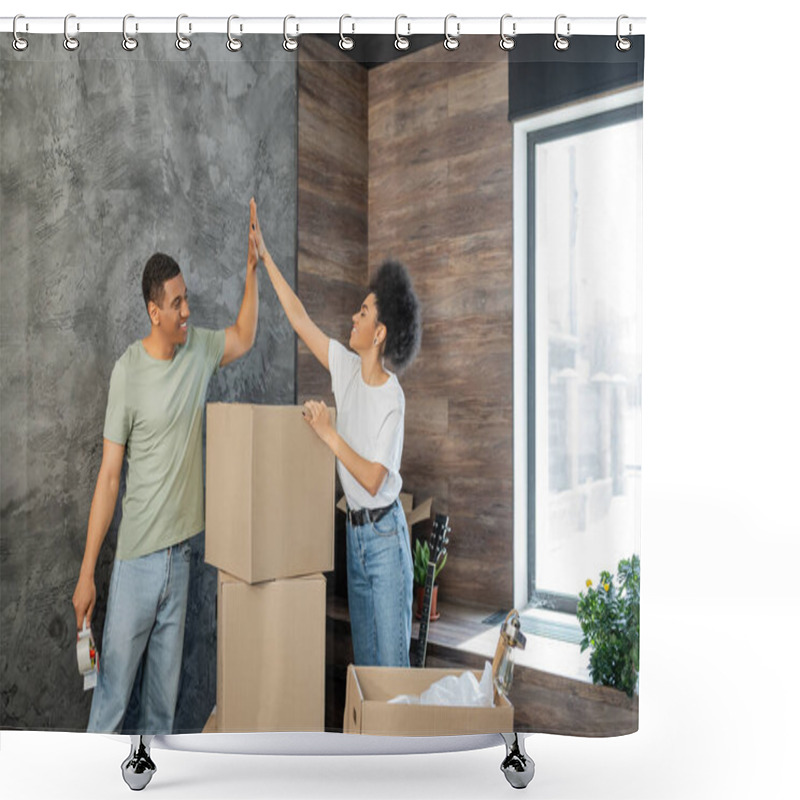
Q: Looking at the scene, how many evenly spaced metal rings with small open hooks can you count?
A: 12